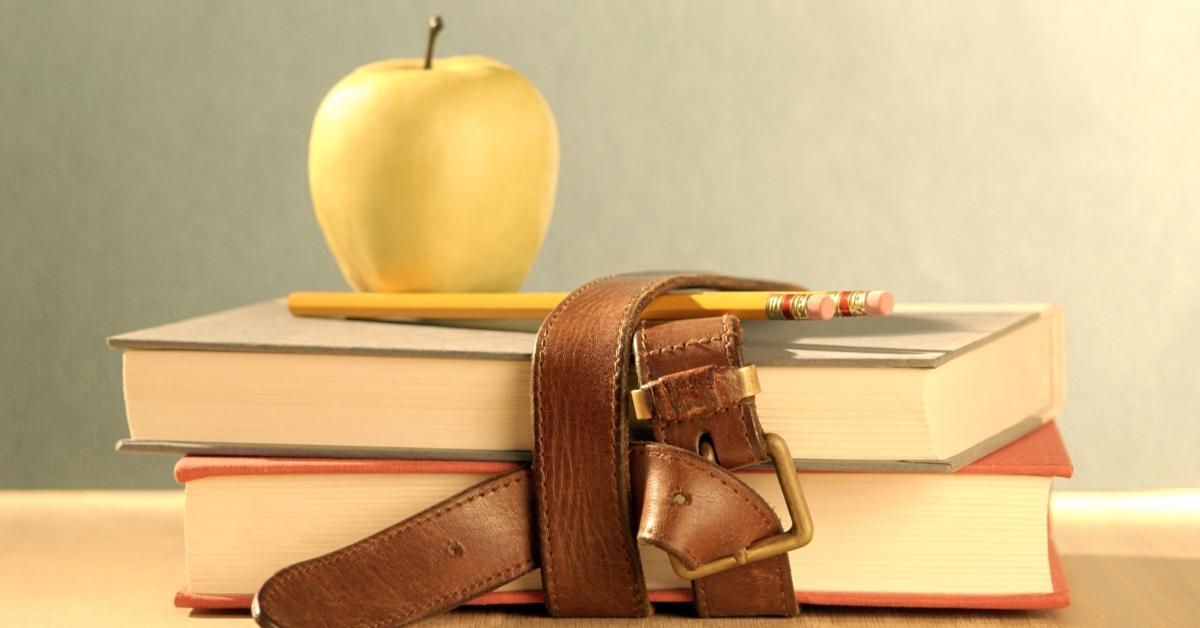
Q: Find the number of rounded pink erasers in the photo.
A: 2